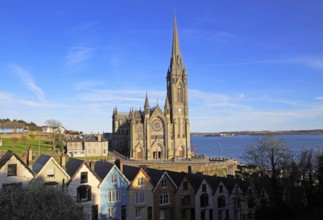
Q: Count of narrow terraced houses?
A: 11